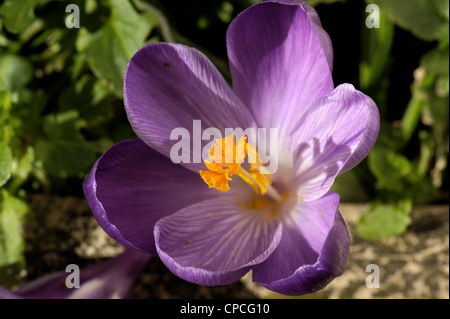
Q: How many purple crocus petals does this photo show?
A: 6